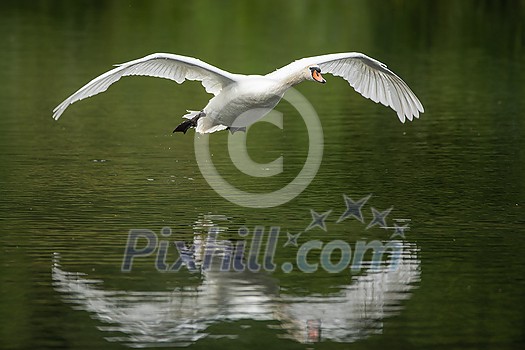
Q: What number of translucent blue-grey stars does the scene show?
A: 5